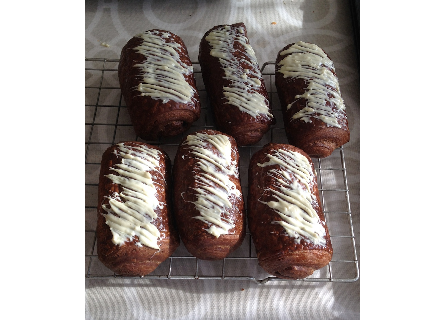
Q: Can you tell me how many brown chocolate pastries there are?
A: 6